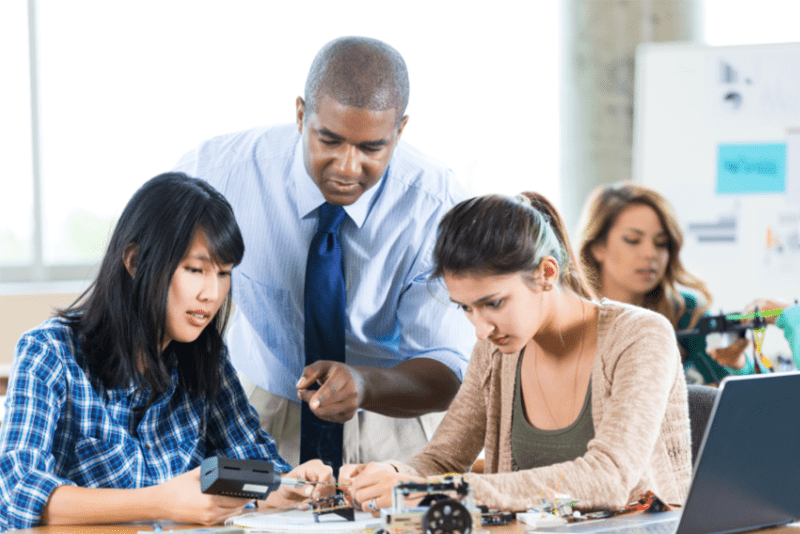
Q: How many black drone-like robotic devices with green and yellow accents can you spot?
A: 1